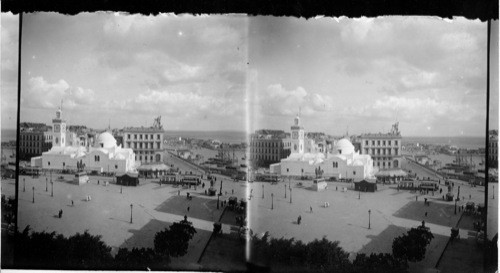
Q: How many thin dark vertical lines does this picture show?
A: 2